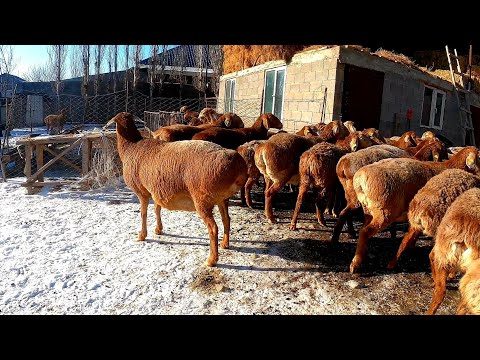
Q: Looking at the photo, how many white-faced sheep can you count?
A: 0